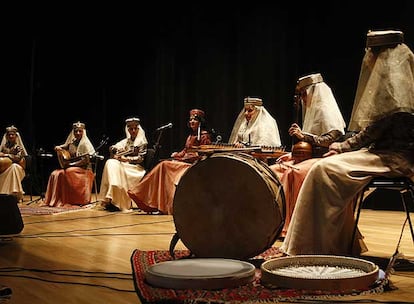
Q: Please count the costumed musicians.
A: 7